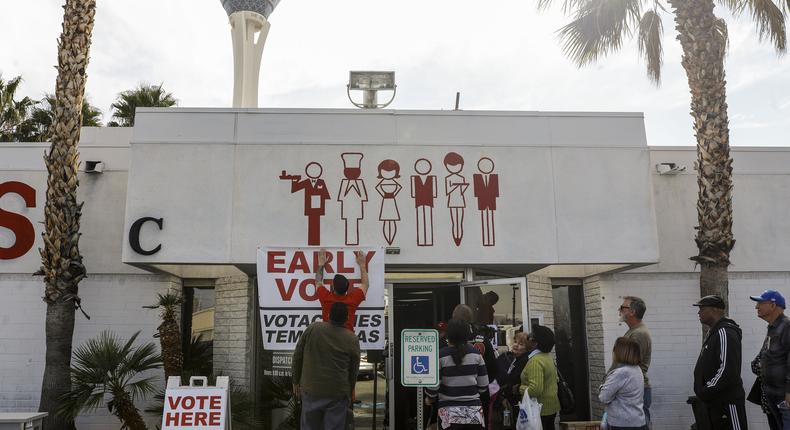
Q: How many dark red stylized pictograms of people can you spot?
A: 6